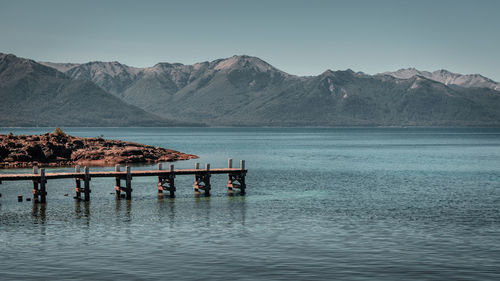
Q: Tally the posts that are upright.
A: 12